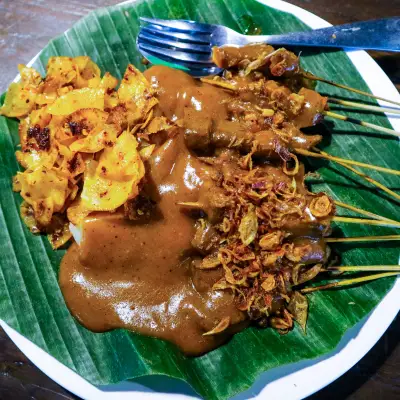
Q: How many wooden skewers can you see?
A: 10